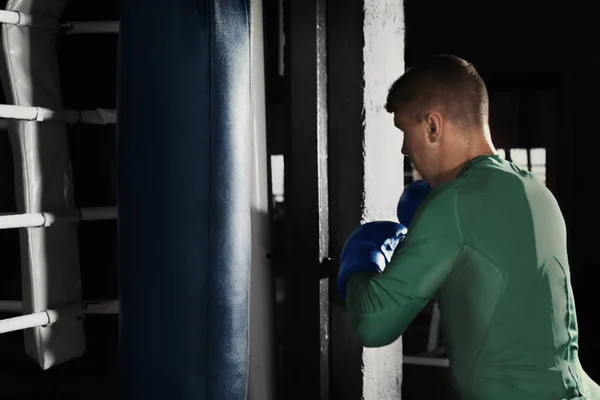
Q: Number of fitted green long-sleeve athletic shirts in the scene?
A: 1